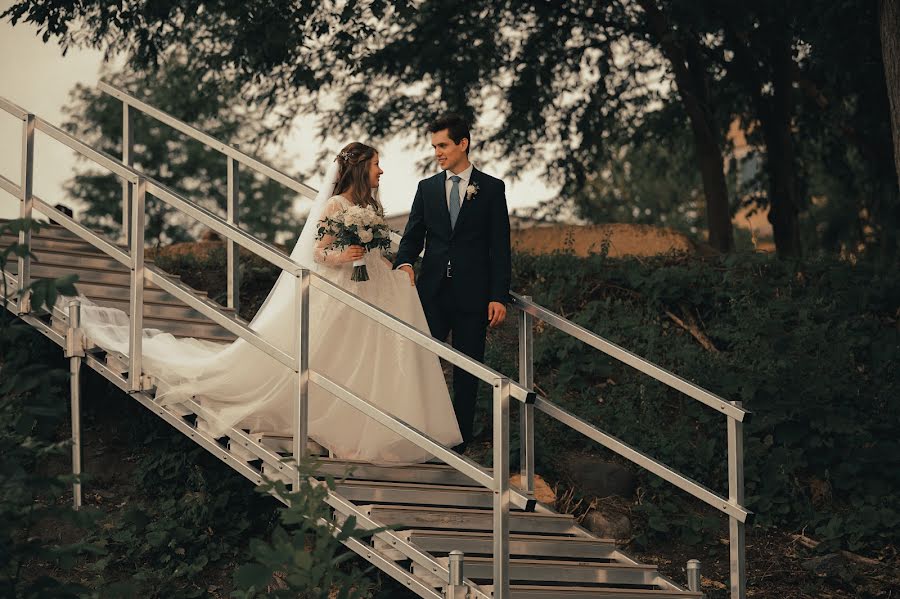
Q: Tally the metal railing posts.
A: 8